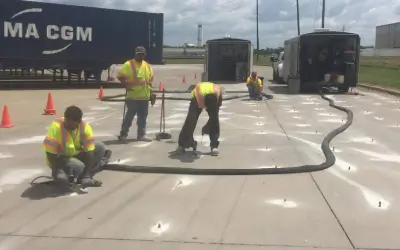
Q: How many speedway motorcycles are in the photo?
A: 0